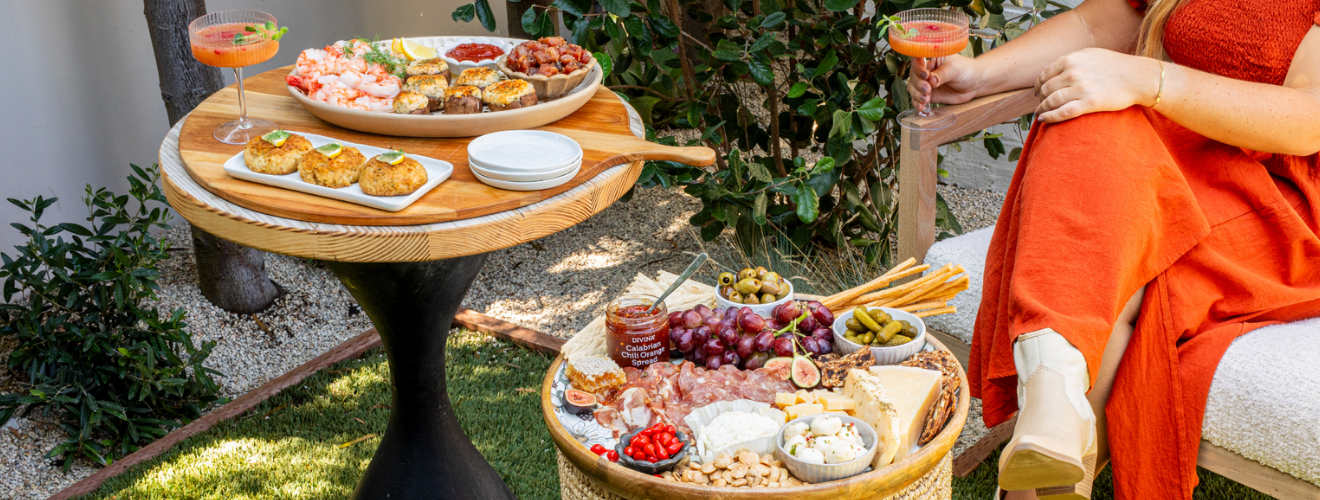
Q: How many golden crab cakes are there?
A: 3